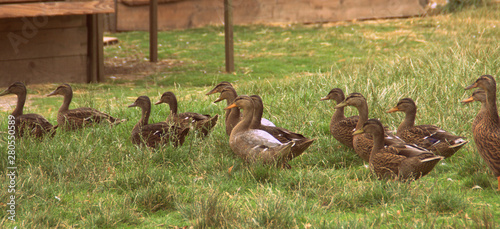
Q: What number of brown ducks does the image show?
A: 14